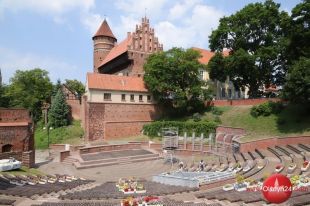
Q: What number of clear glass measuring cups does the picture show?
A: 0